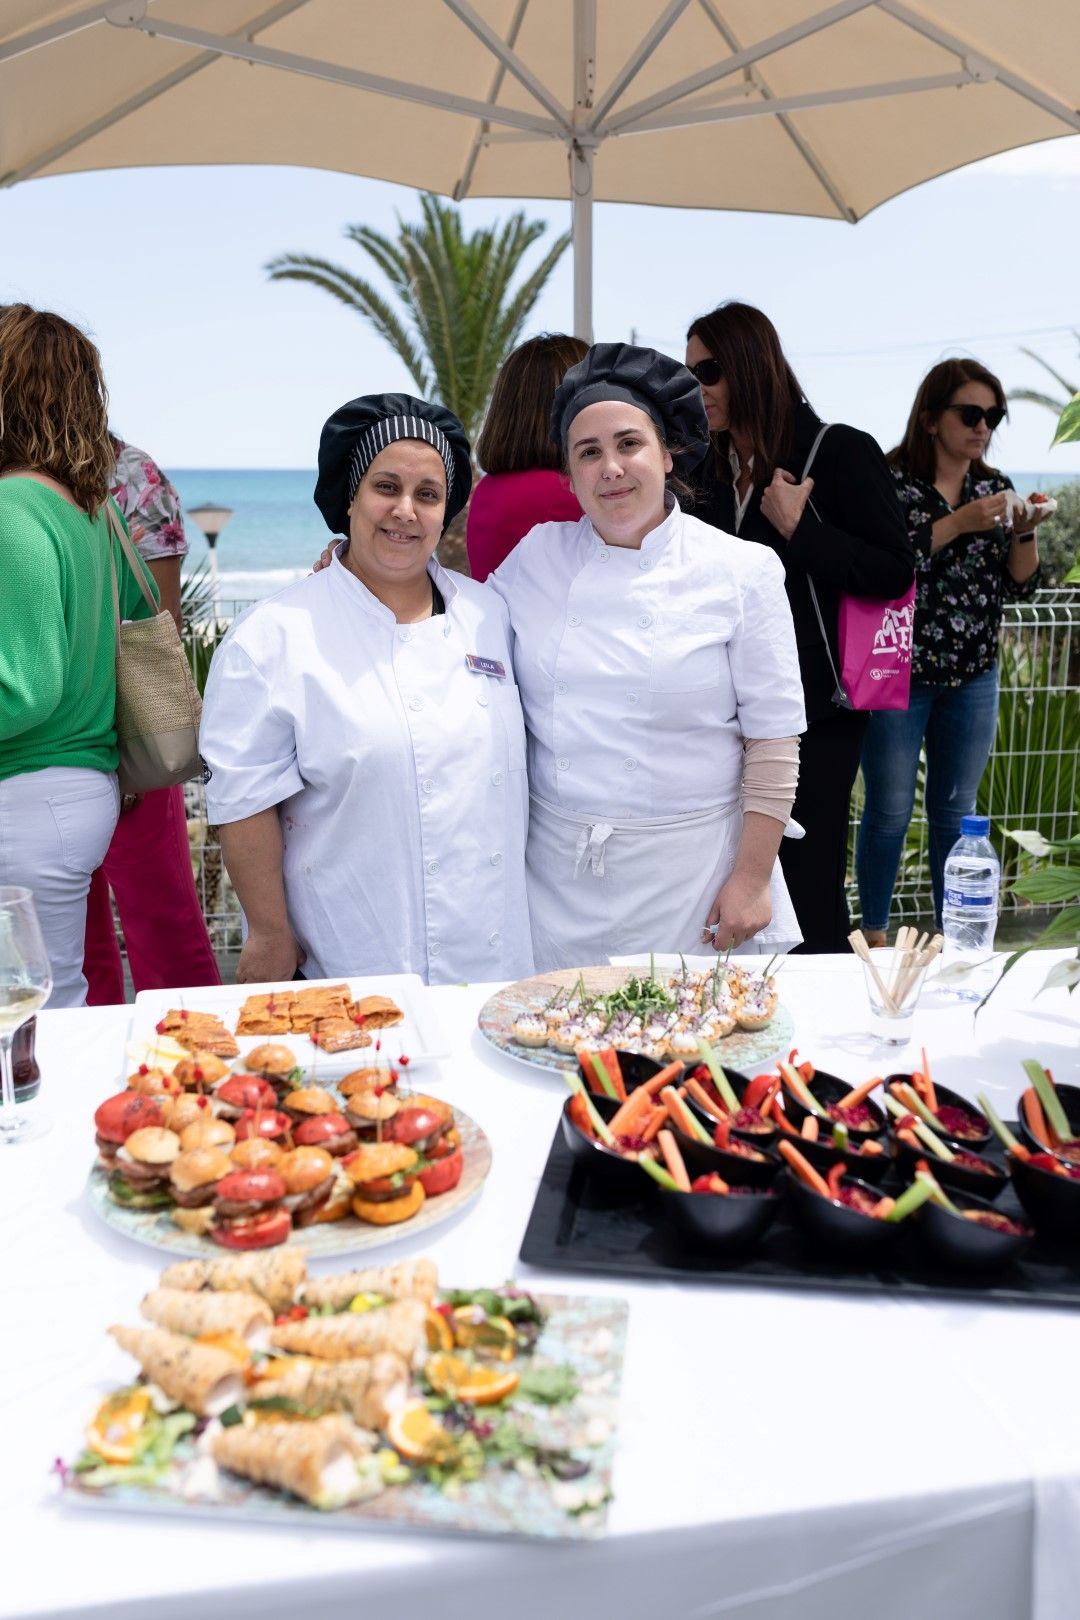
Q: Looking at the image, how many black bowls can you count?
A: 13